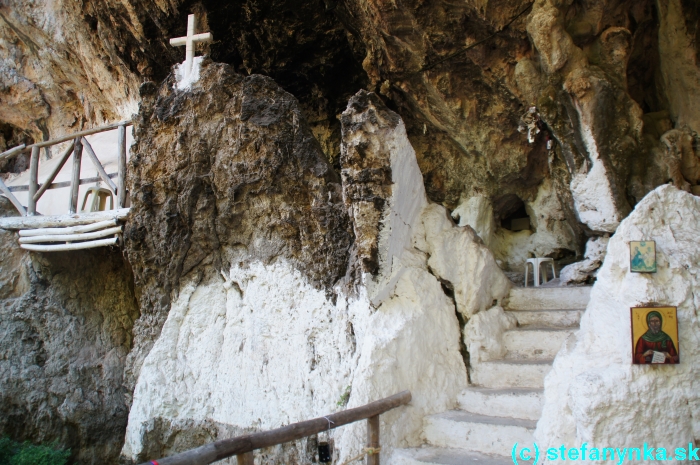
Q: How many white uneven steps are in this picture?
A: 7